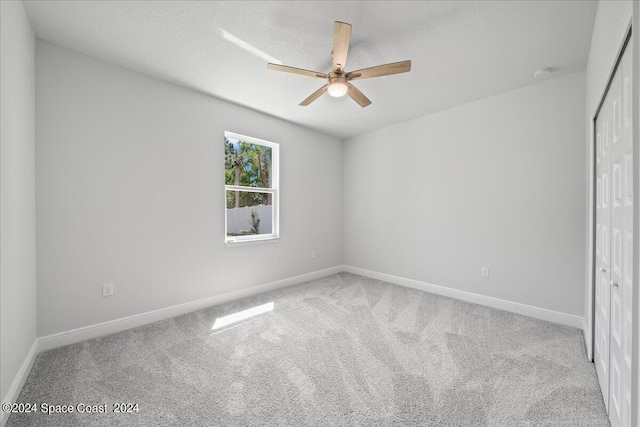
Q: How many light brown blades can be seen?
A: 5